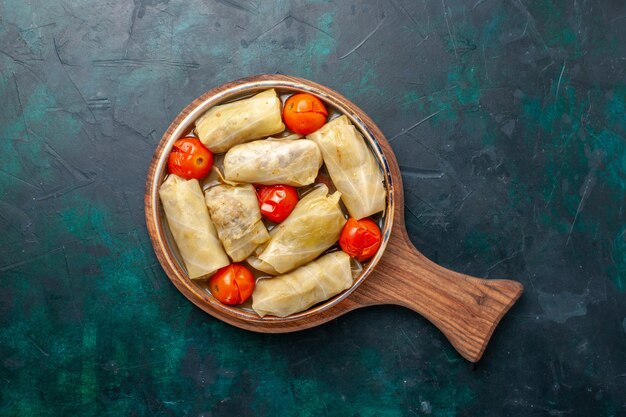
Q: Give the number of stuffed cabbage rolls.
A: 7